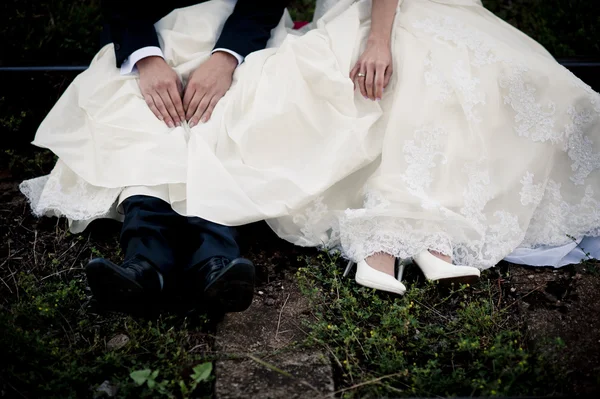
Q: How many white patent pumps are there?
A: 2